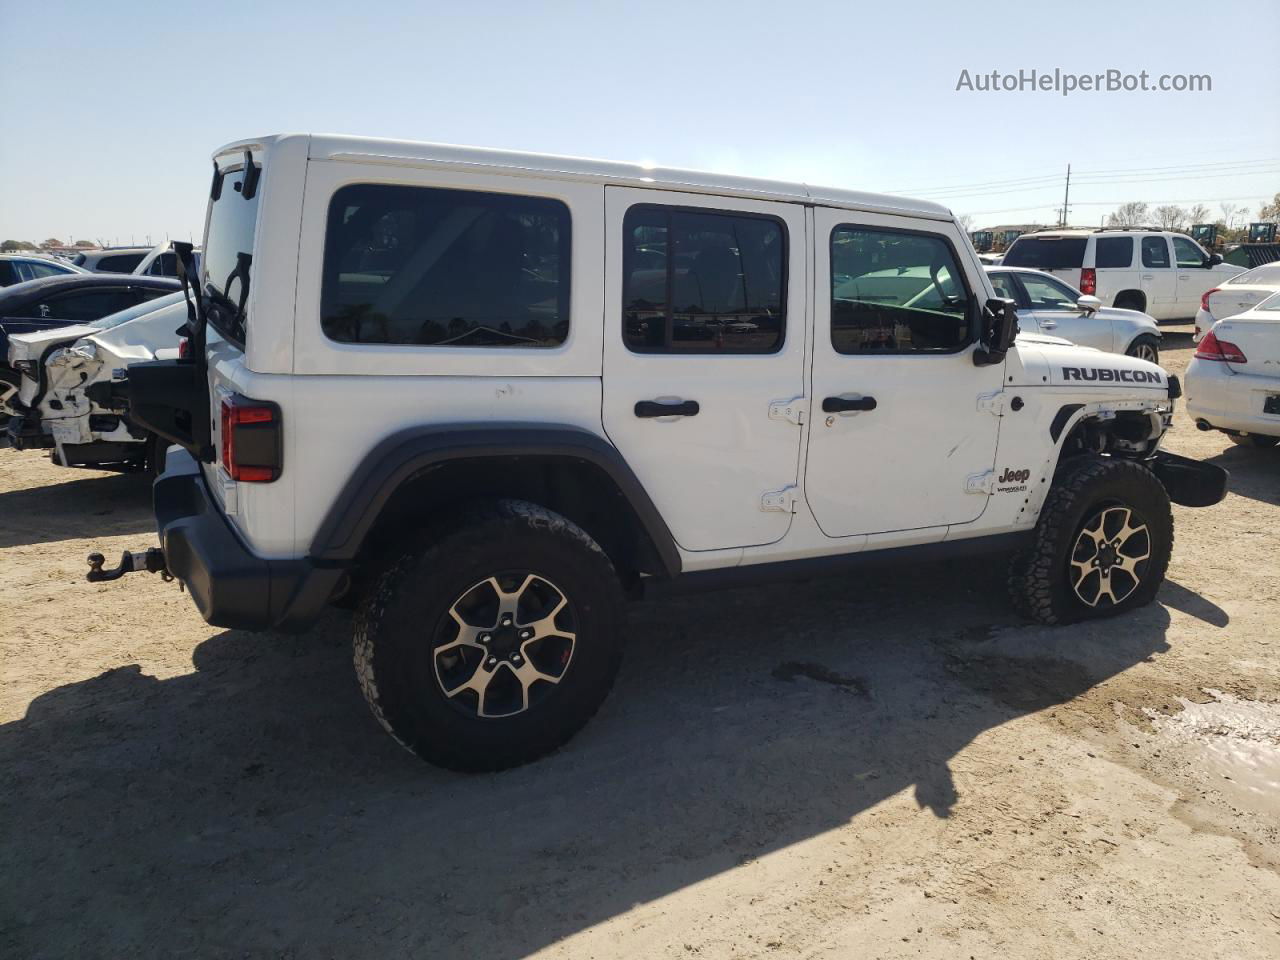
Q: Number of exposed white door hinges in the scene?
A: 4